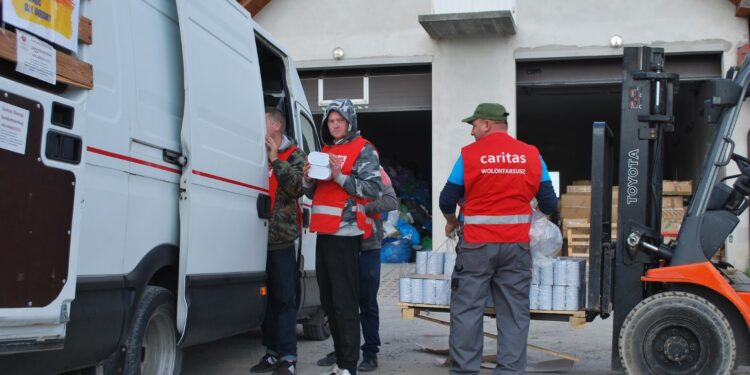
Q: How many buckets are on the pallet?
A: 15